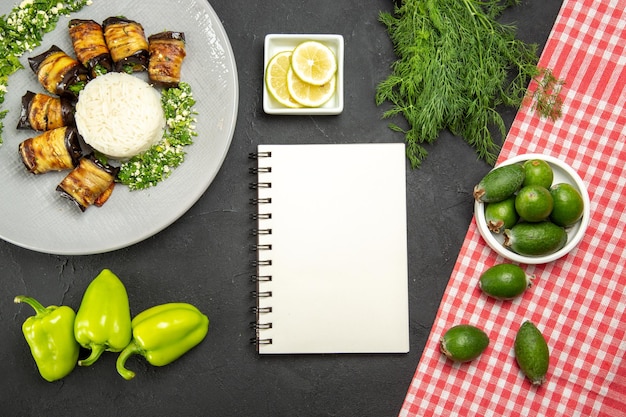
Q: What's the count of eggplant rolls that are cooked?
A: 7